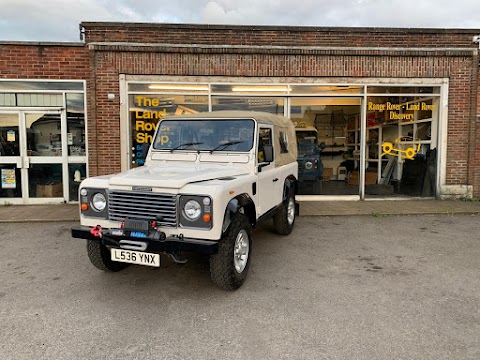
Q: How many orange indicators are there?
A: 3